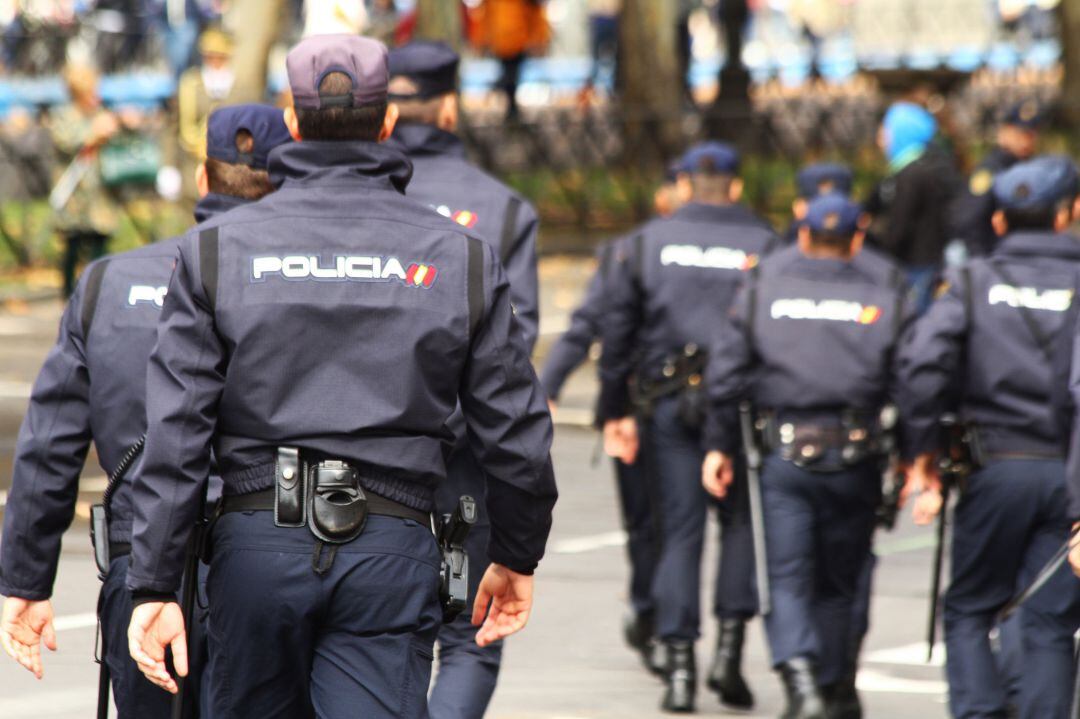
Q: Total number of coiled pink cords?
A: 0